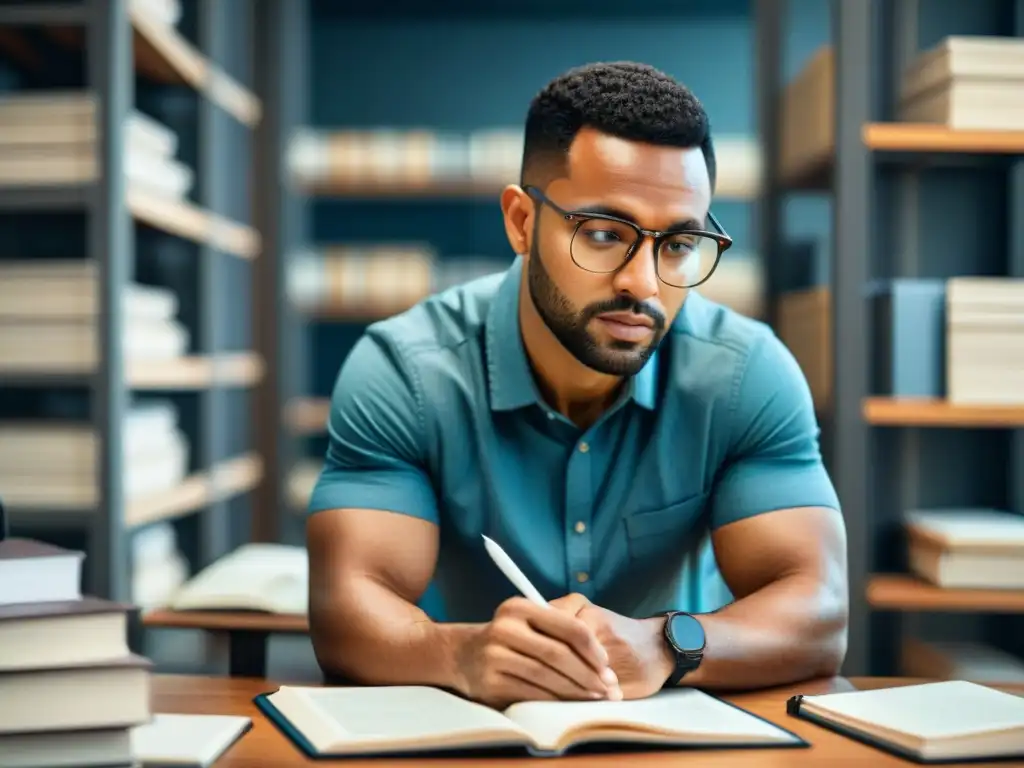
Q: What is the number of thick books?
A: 4